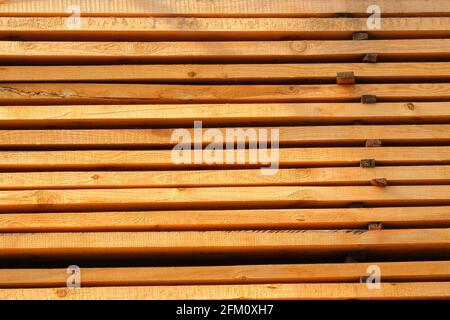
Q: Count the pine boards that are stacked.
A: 14